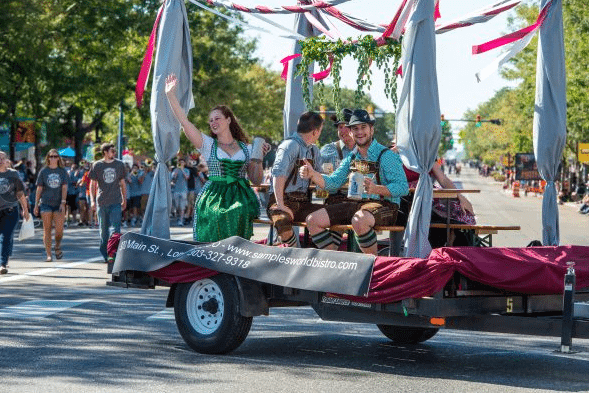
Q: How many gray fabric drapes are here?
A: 4